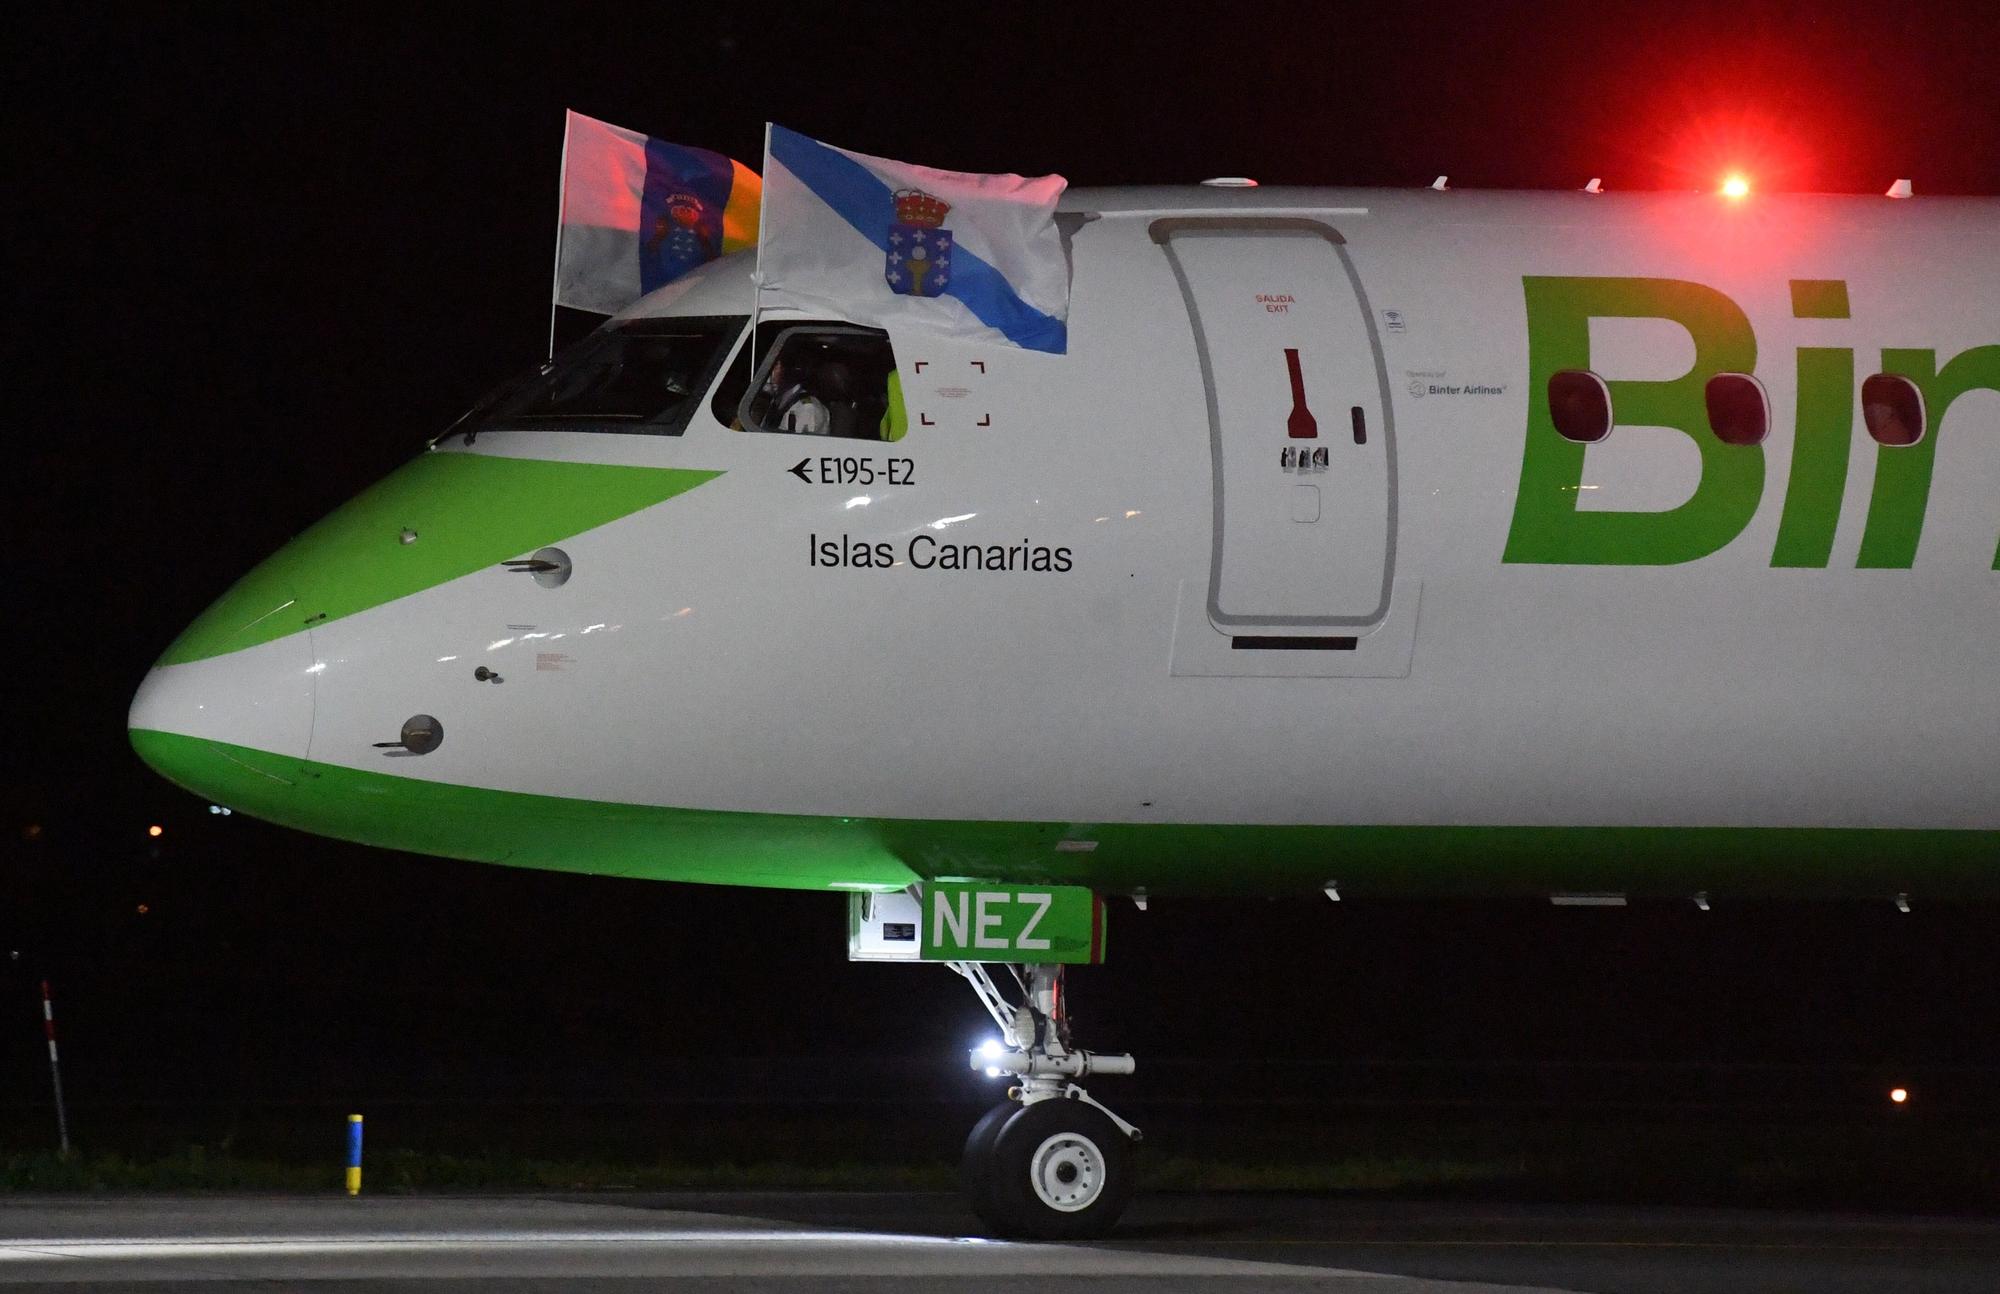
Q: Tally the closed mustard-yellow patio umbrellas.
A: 0